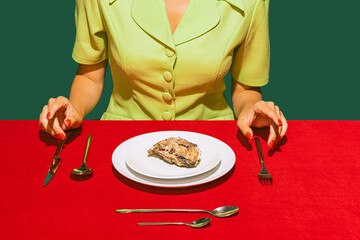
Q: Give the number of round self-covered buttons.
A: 4